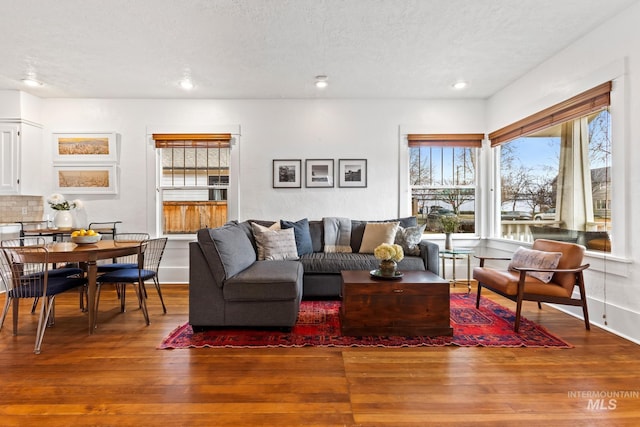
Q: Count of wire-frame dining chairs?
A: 4